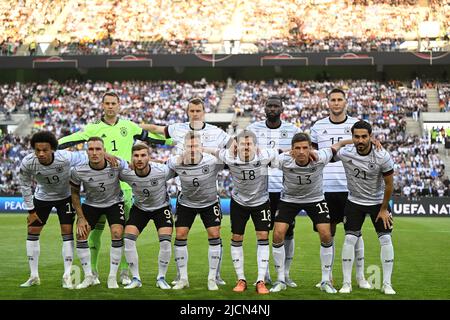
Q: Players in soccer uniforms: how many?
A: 11